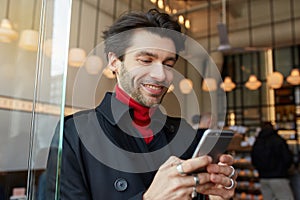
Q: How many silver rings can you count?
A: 5